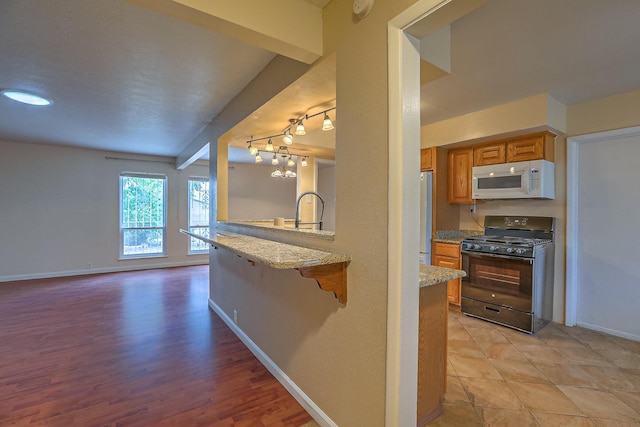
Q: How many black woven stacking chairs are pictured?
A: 0